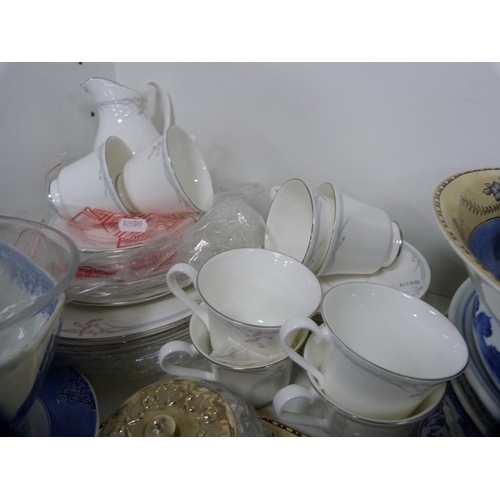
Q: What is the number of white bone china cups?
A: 8